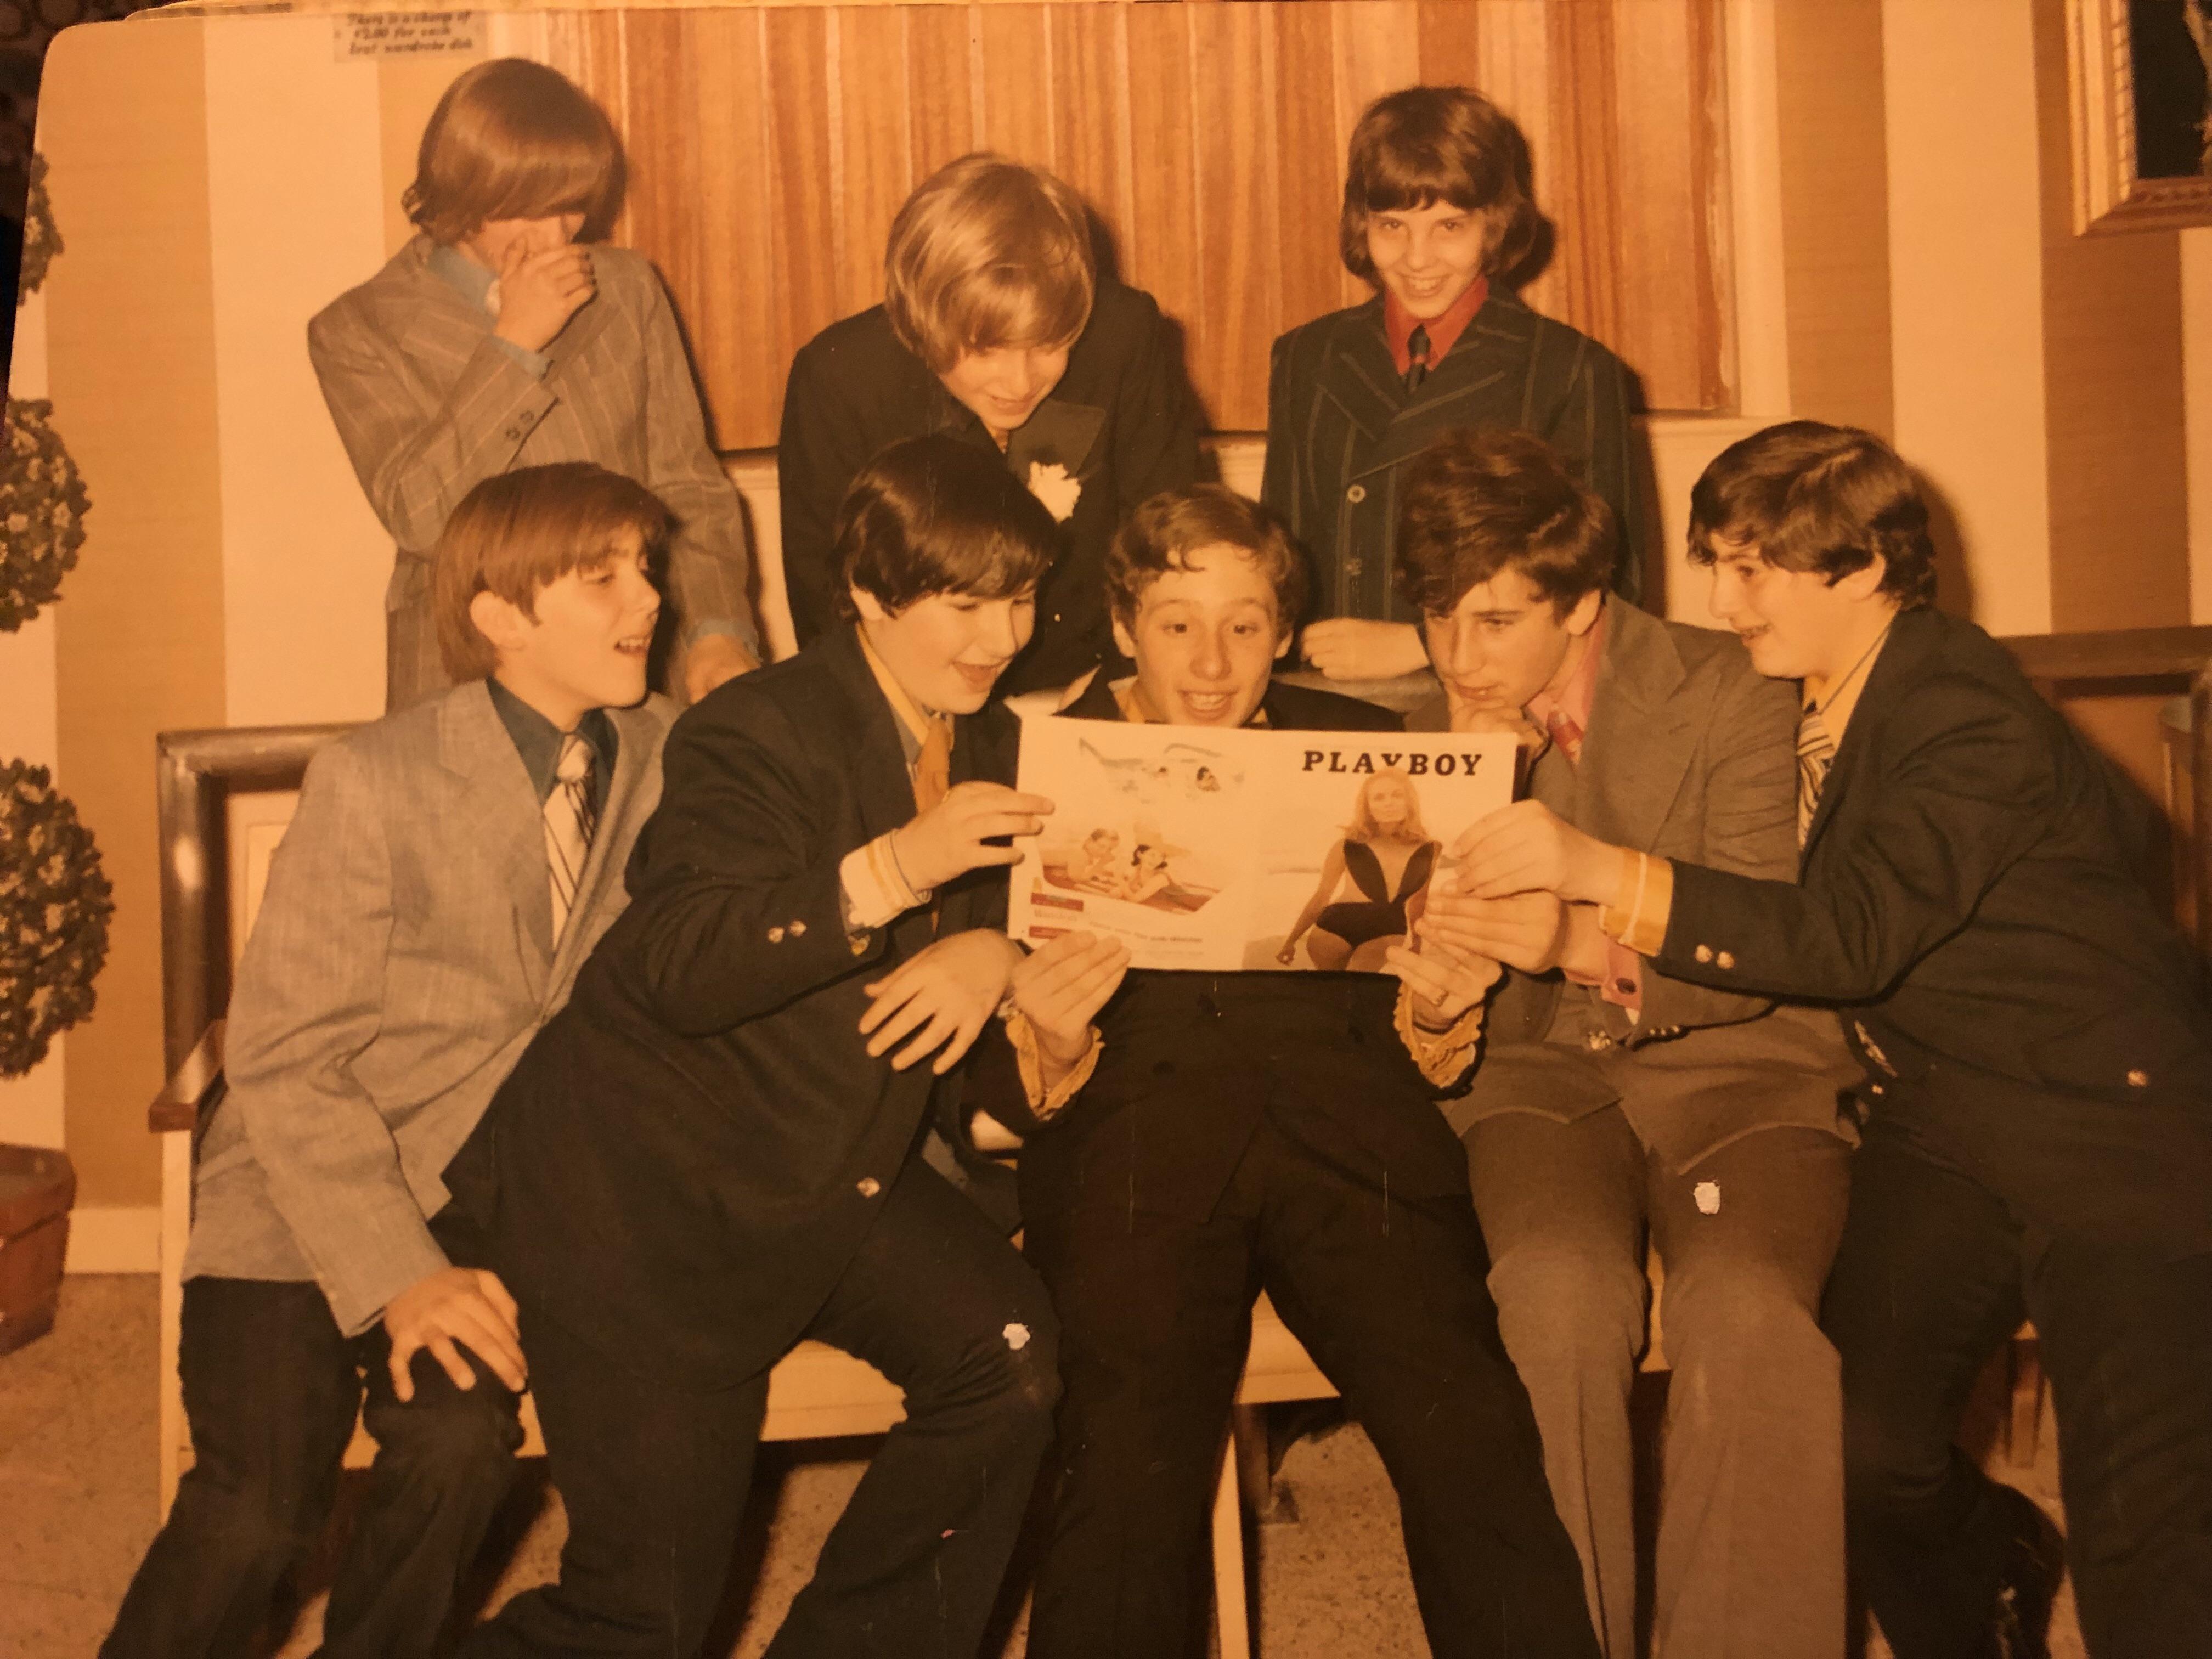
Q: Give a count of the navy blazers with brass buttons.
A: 2